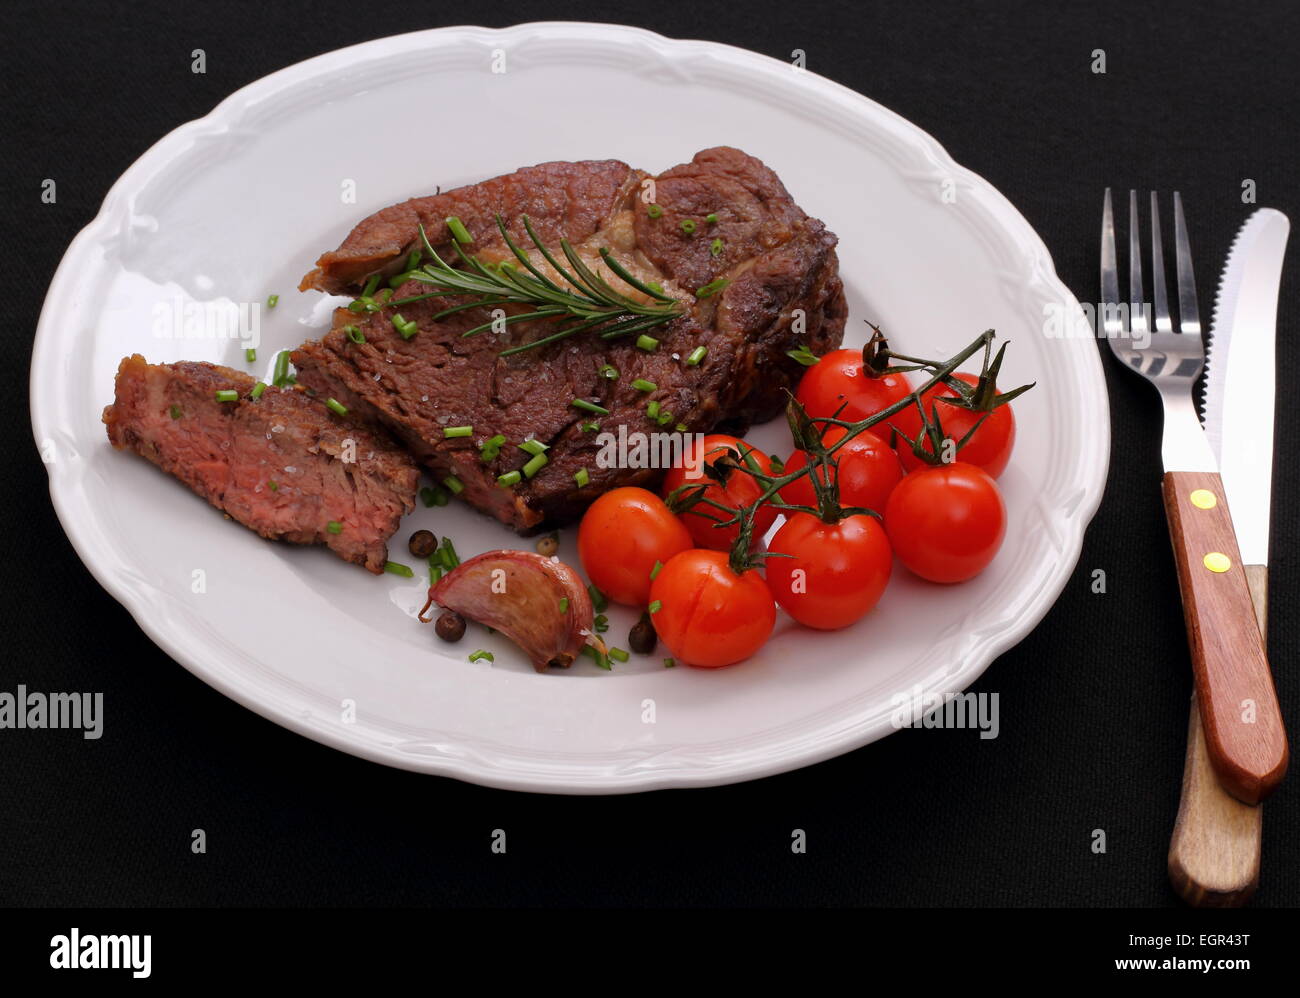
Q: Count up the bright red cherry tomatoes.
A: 8